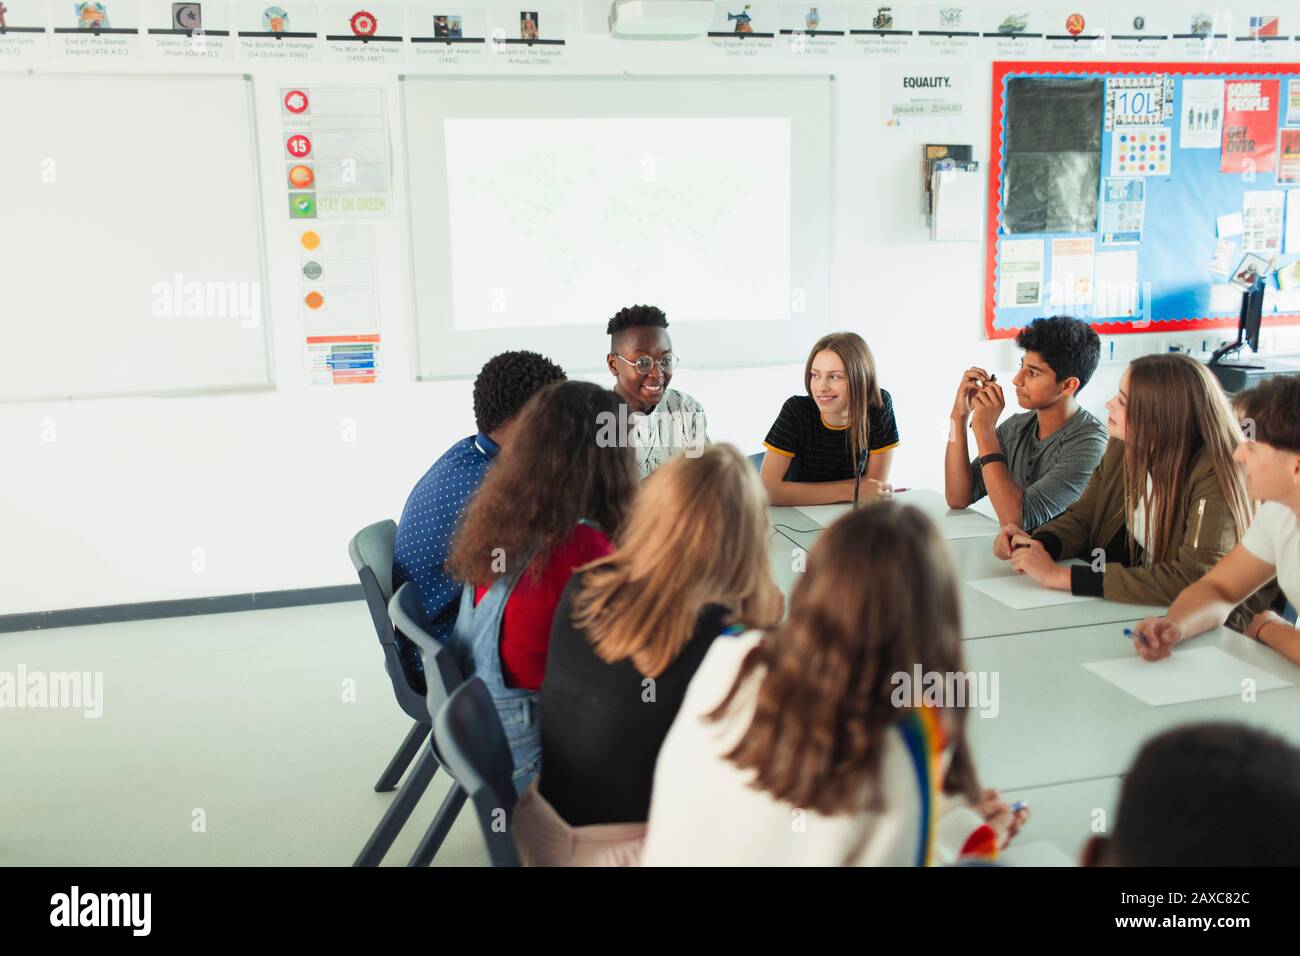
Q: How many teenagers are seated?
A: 10